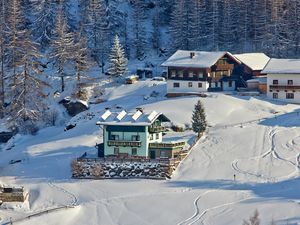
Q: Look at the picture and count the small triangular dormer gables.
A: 4